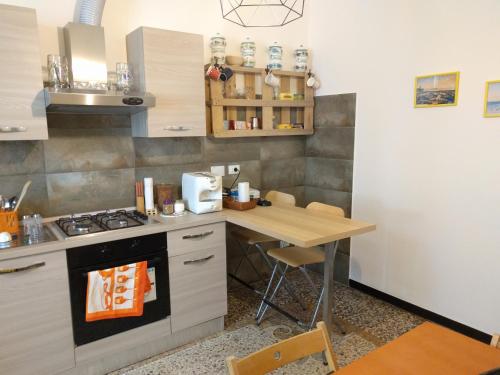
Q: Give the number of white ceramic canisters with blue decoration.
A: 4